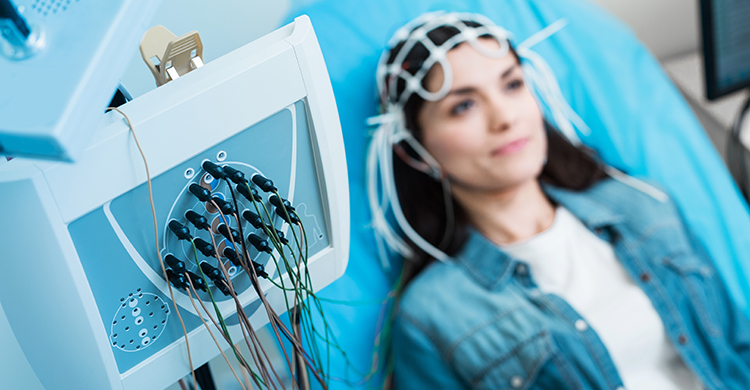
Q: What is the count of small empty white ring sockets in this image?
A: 4